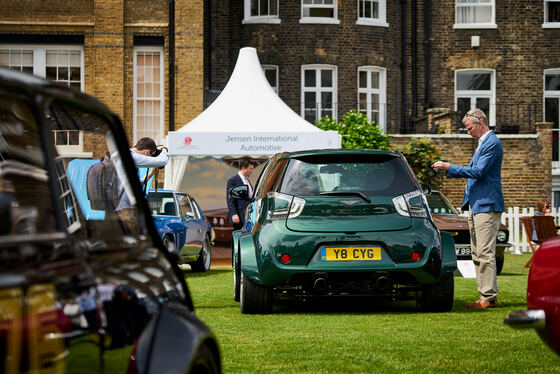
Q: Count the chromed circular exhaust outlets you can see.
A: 2